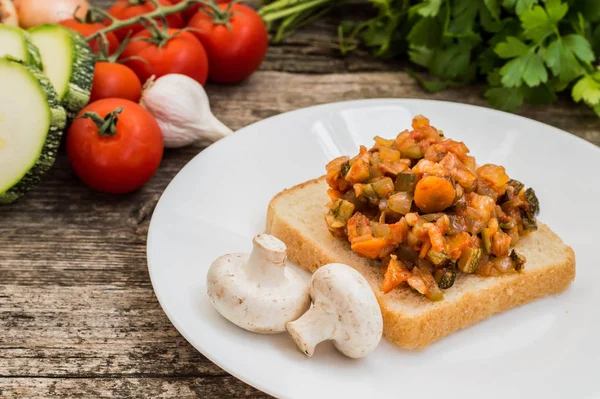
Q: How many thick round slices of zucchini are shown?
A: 3